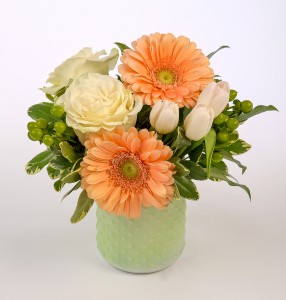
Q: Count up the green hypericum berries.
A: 12